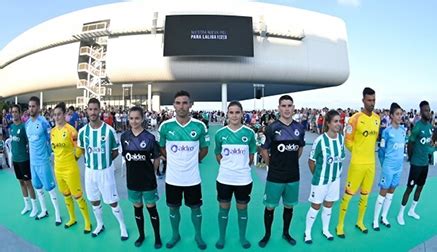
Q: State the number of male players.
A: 6